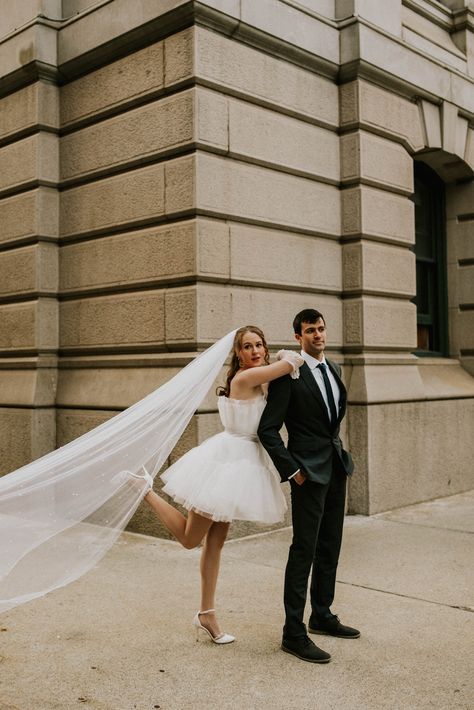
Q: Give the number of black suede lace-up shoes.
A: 2